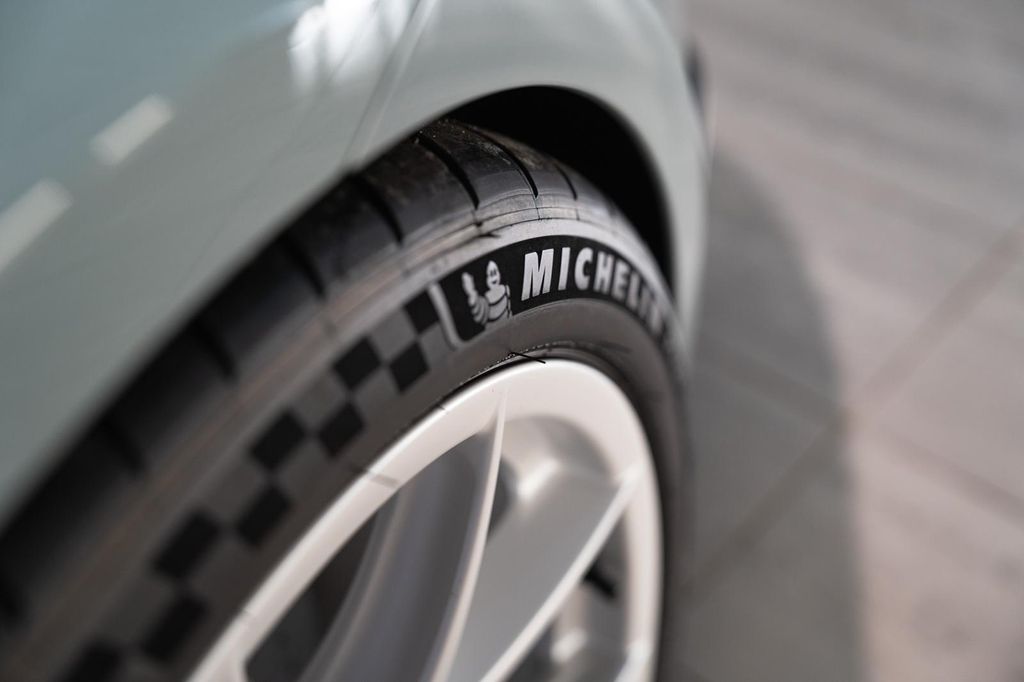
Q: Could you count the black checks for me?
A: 9